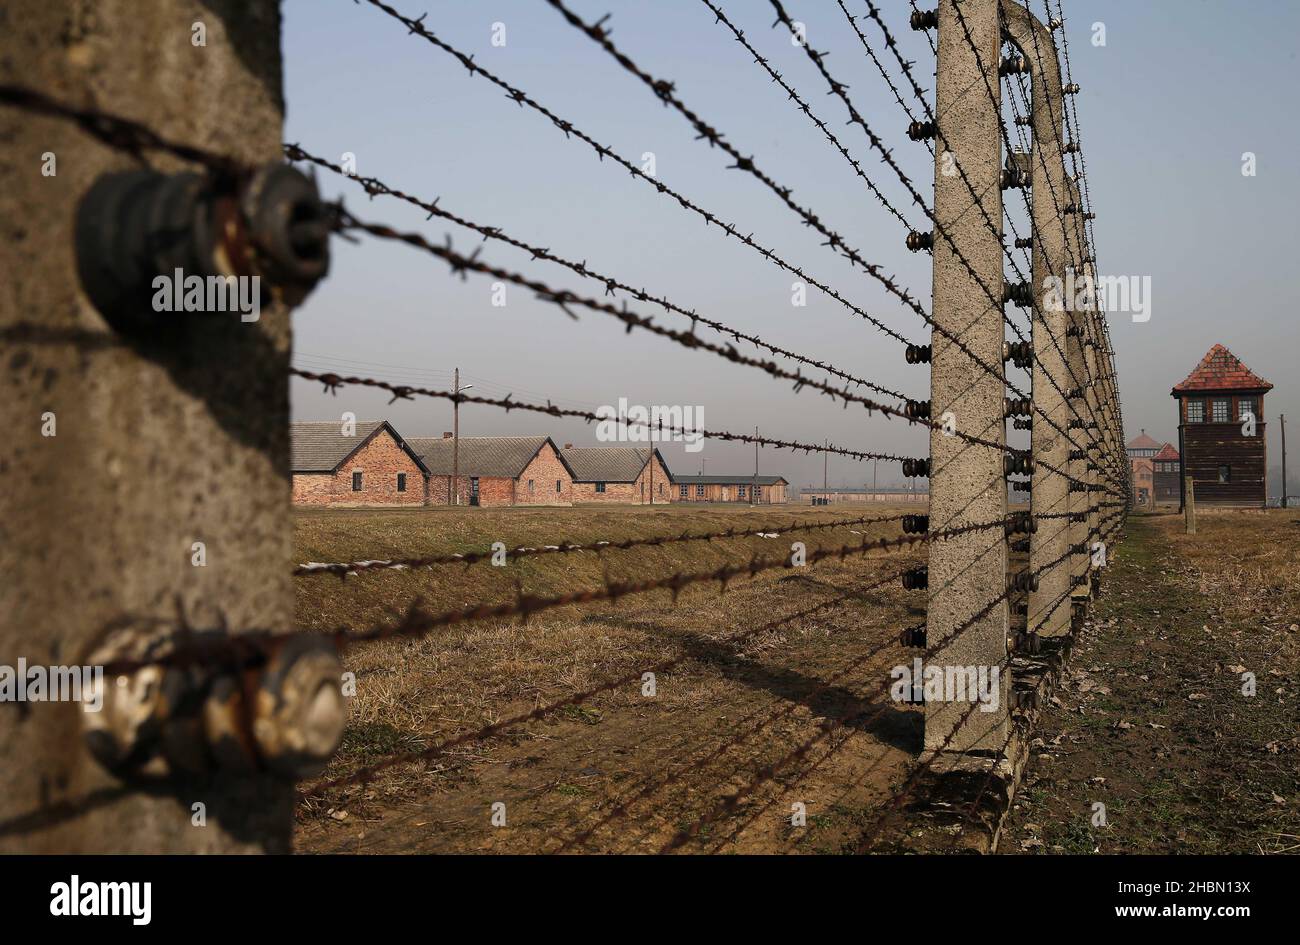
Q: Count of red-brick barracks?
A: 3